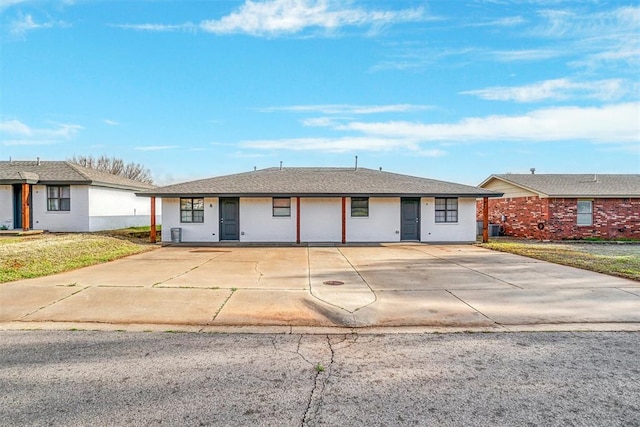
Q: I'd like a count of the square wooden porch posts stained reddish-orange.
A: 5